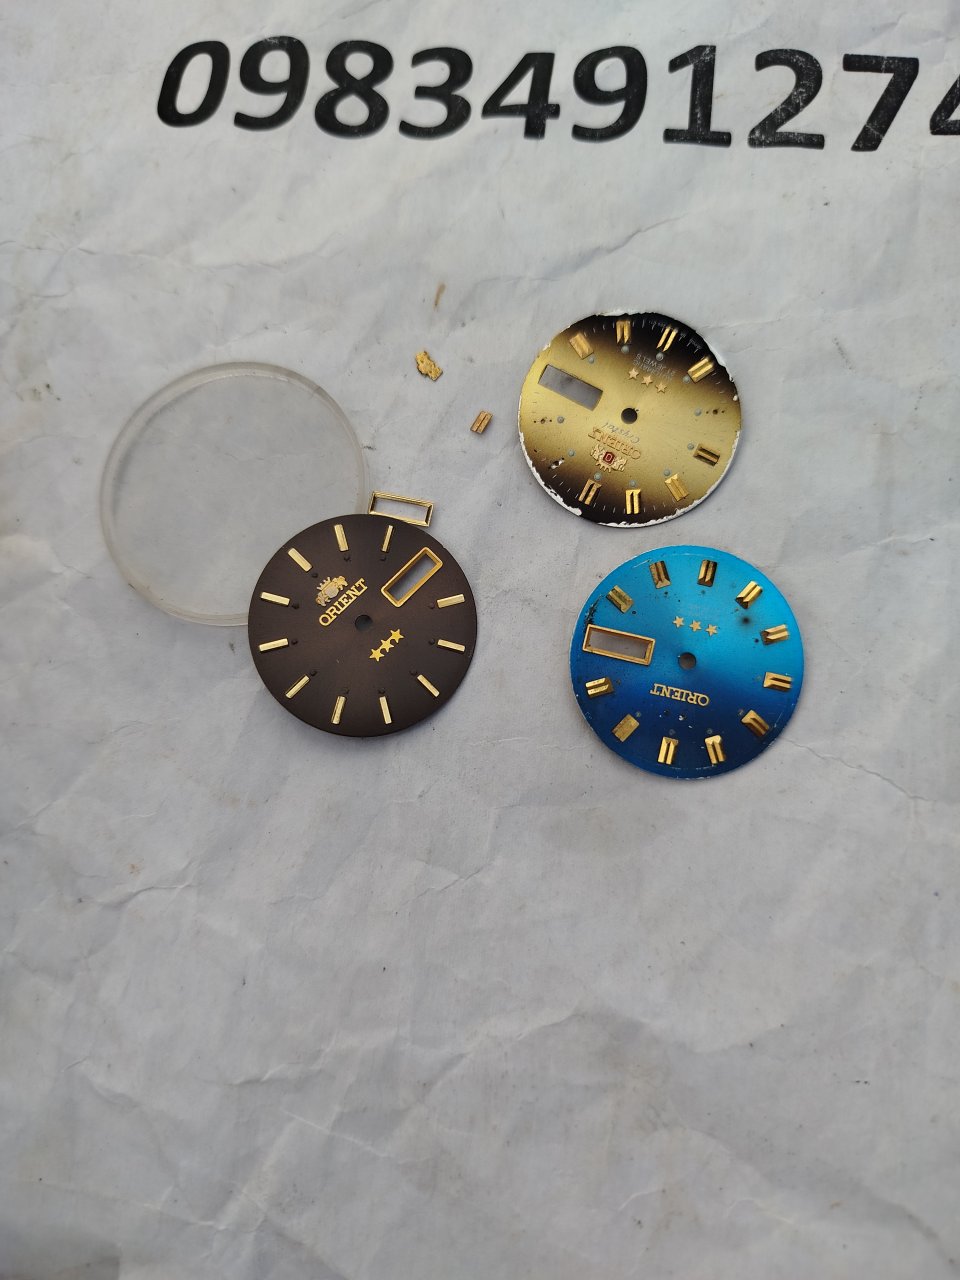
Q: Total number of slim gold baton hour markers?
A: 11